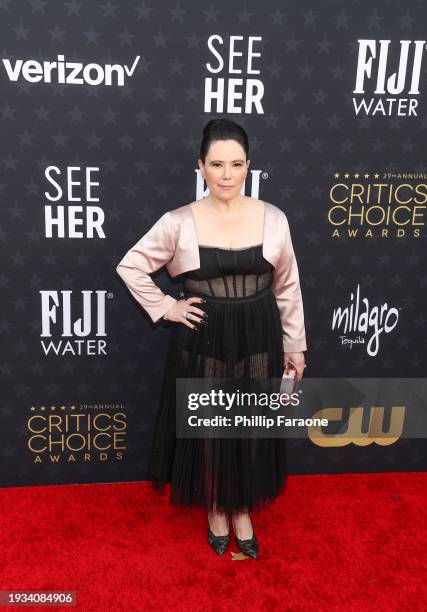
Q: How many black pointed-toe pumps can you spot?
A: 2